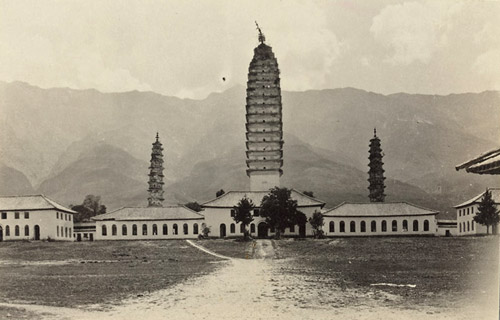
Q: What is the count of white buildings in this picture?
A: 5